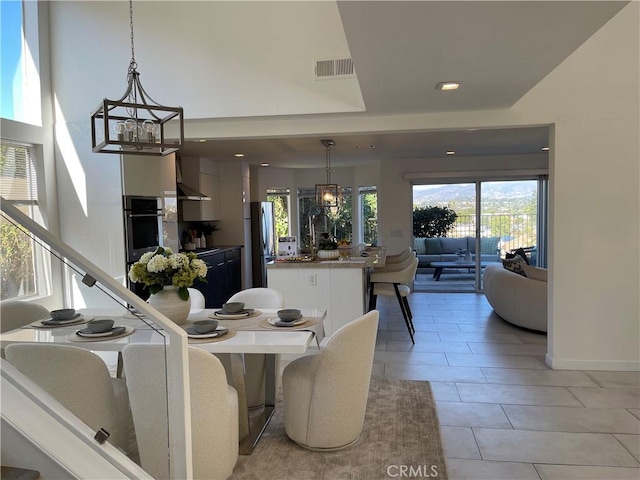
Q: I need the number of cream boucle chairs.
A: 6